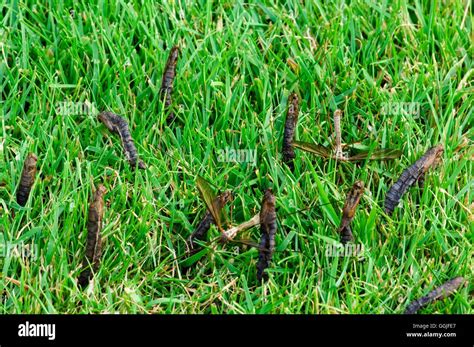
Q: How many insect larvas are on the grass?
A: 10